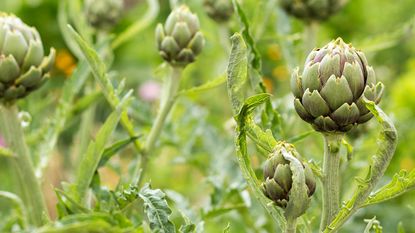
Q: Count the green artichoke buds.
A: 7